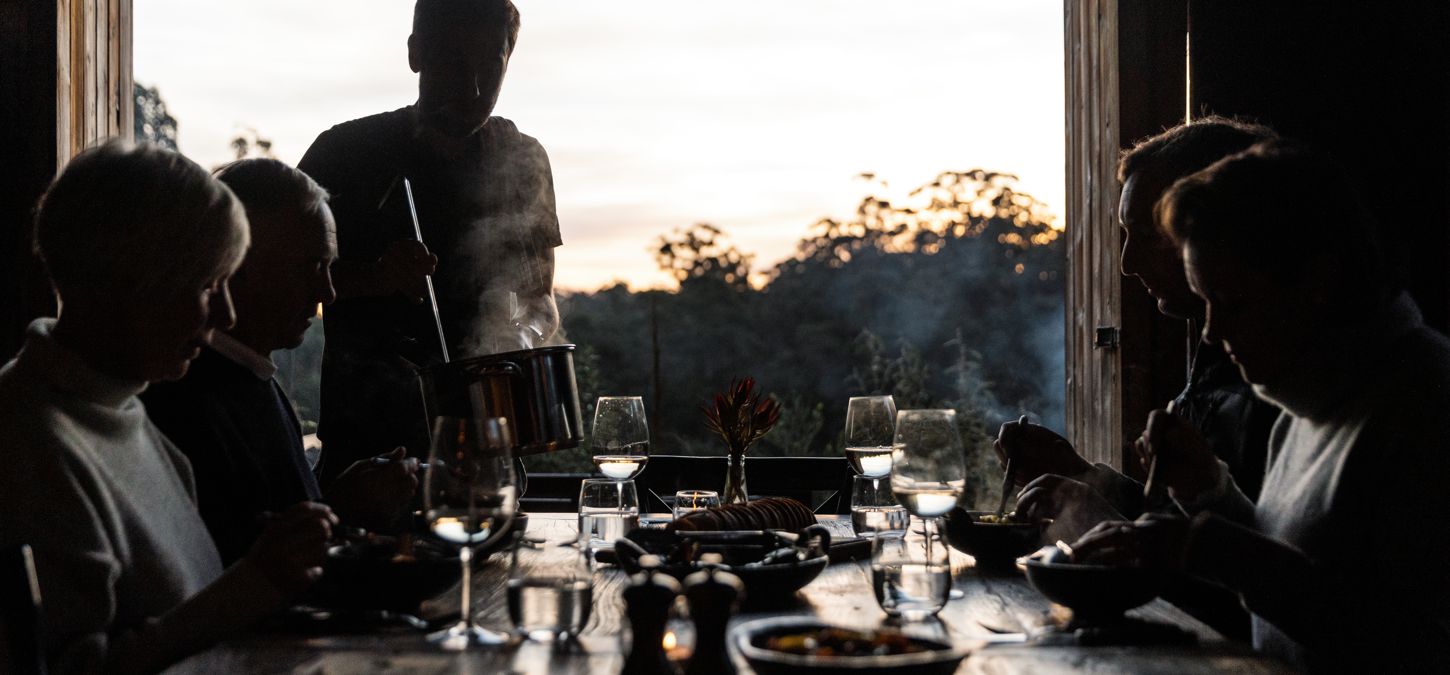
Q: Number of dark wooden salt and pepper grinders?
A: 2